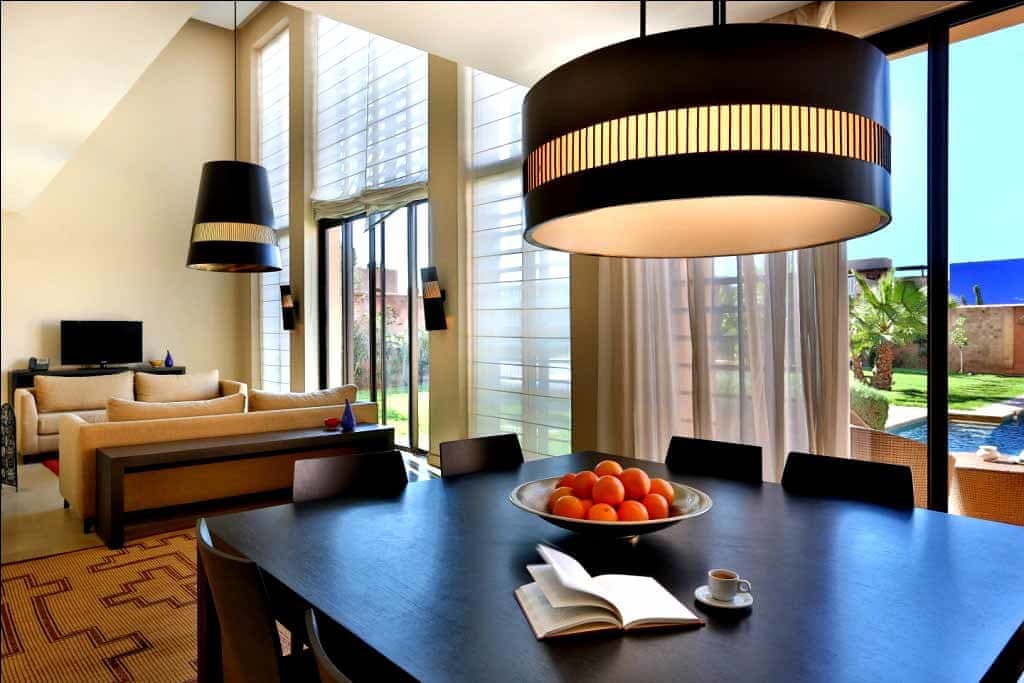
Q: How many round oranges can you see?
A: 12